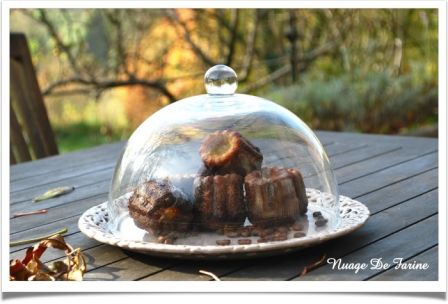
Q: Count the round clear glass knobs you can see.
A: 1